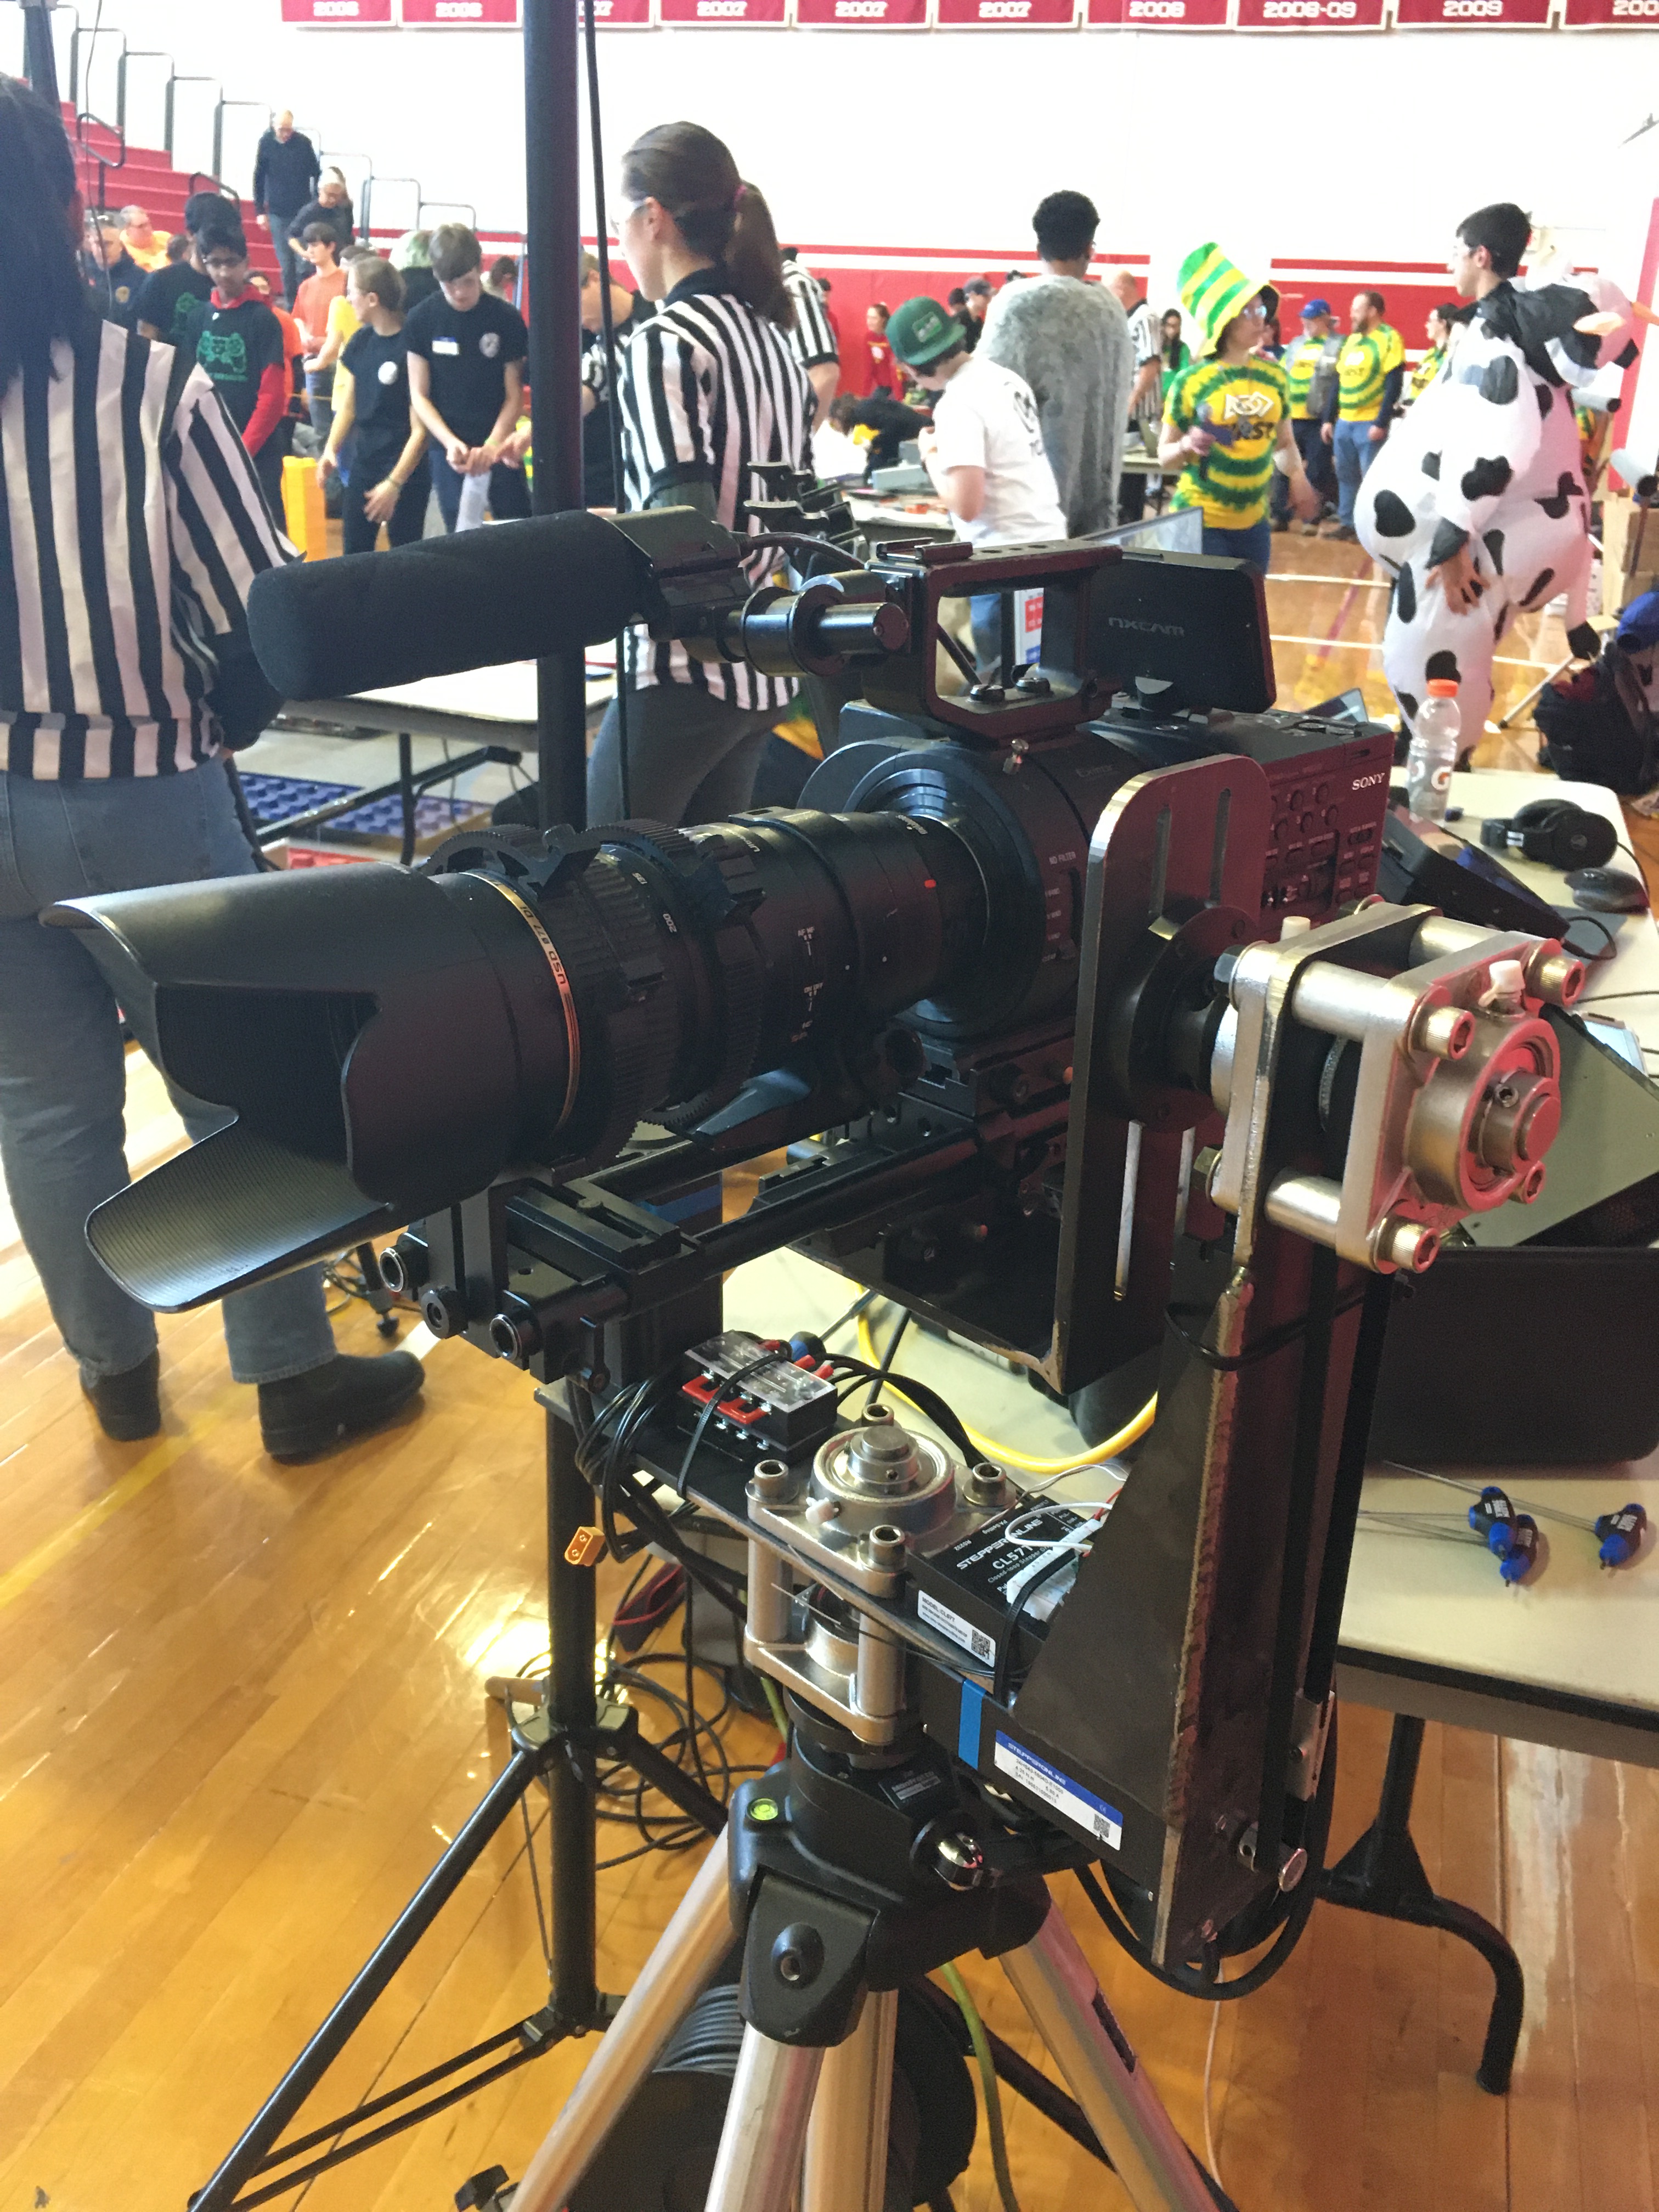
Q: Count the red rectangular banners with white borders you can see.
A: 10